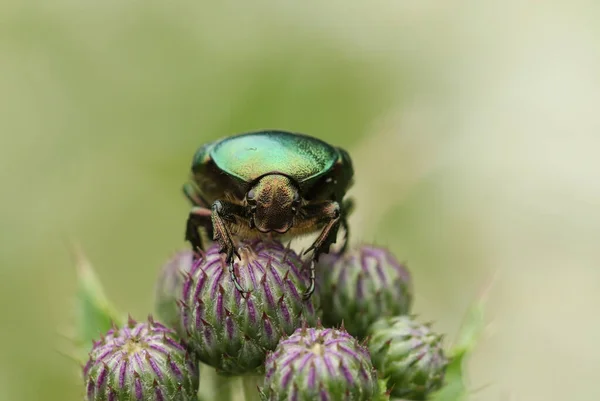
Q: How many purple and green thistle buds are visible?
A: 6